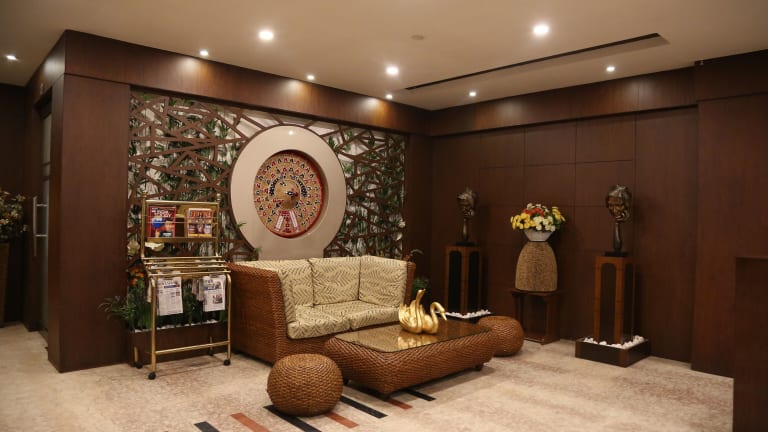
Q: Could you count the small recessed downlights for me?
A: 9